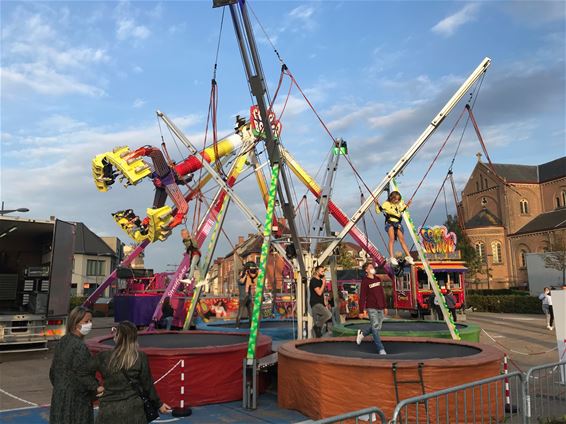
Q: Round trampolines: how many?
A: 4